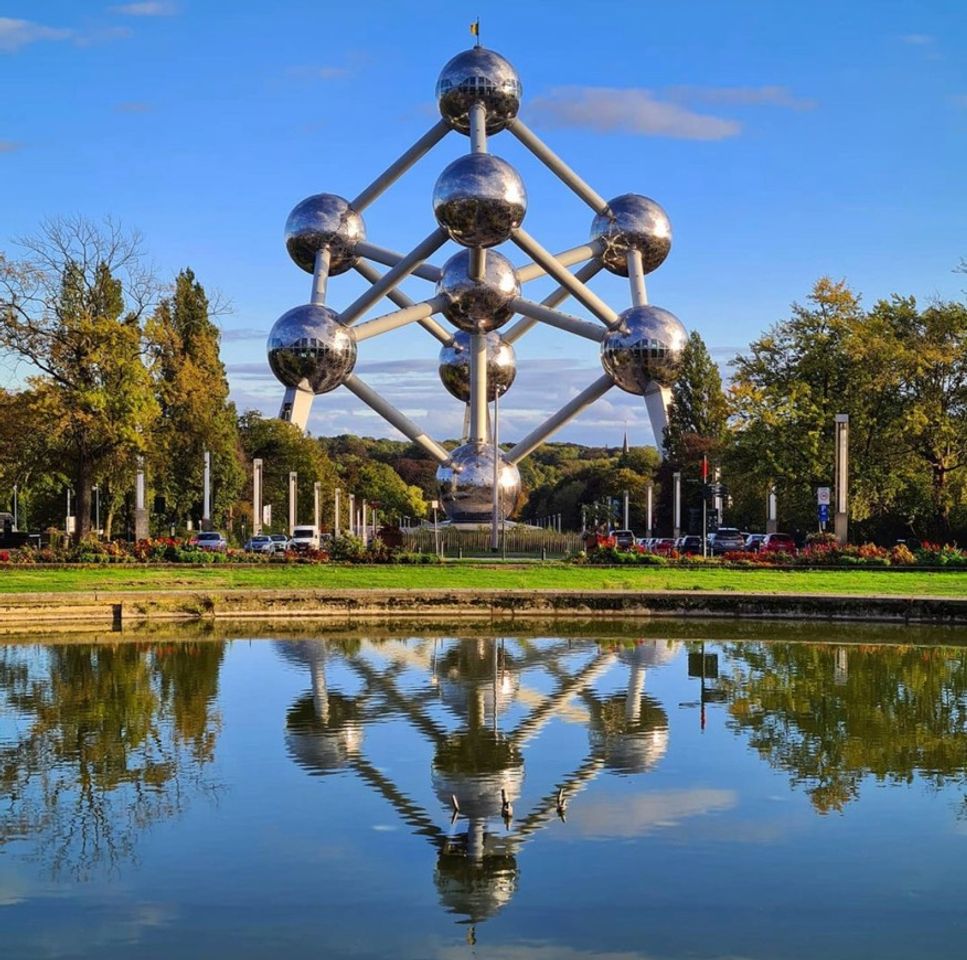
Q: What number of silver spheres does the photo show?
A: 9